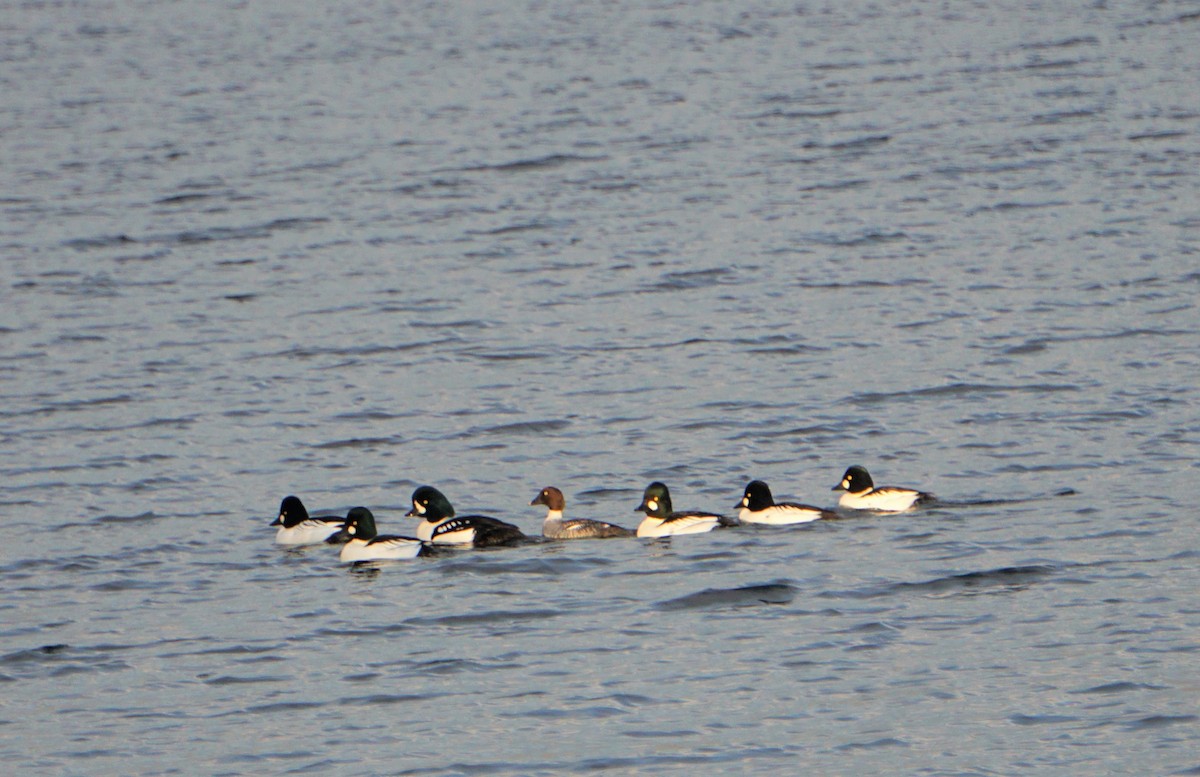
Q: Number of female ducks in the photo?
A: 1